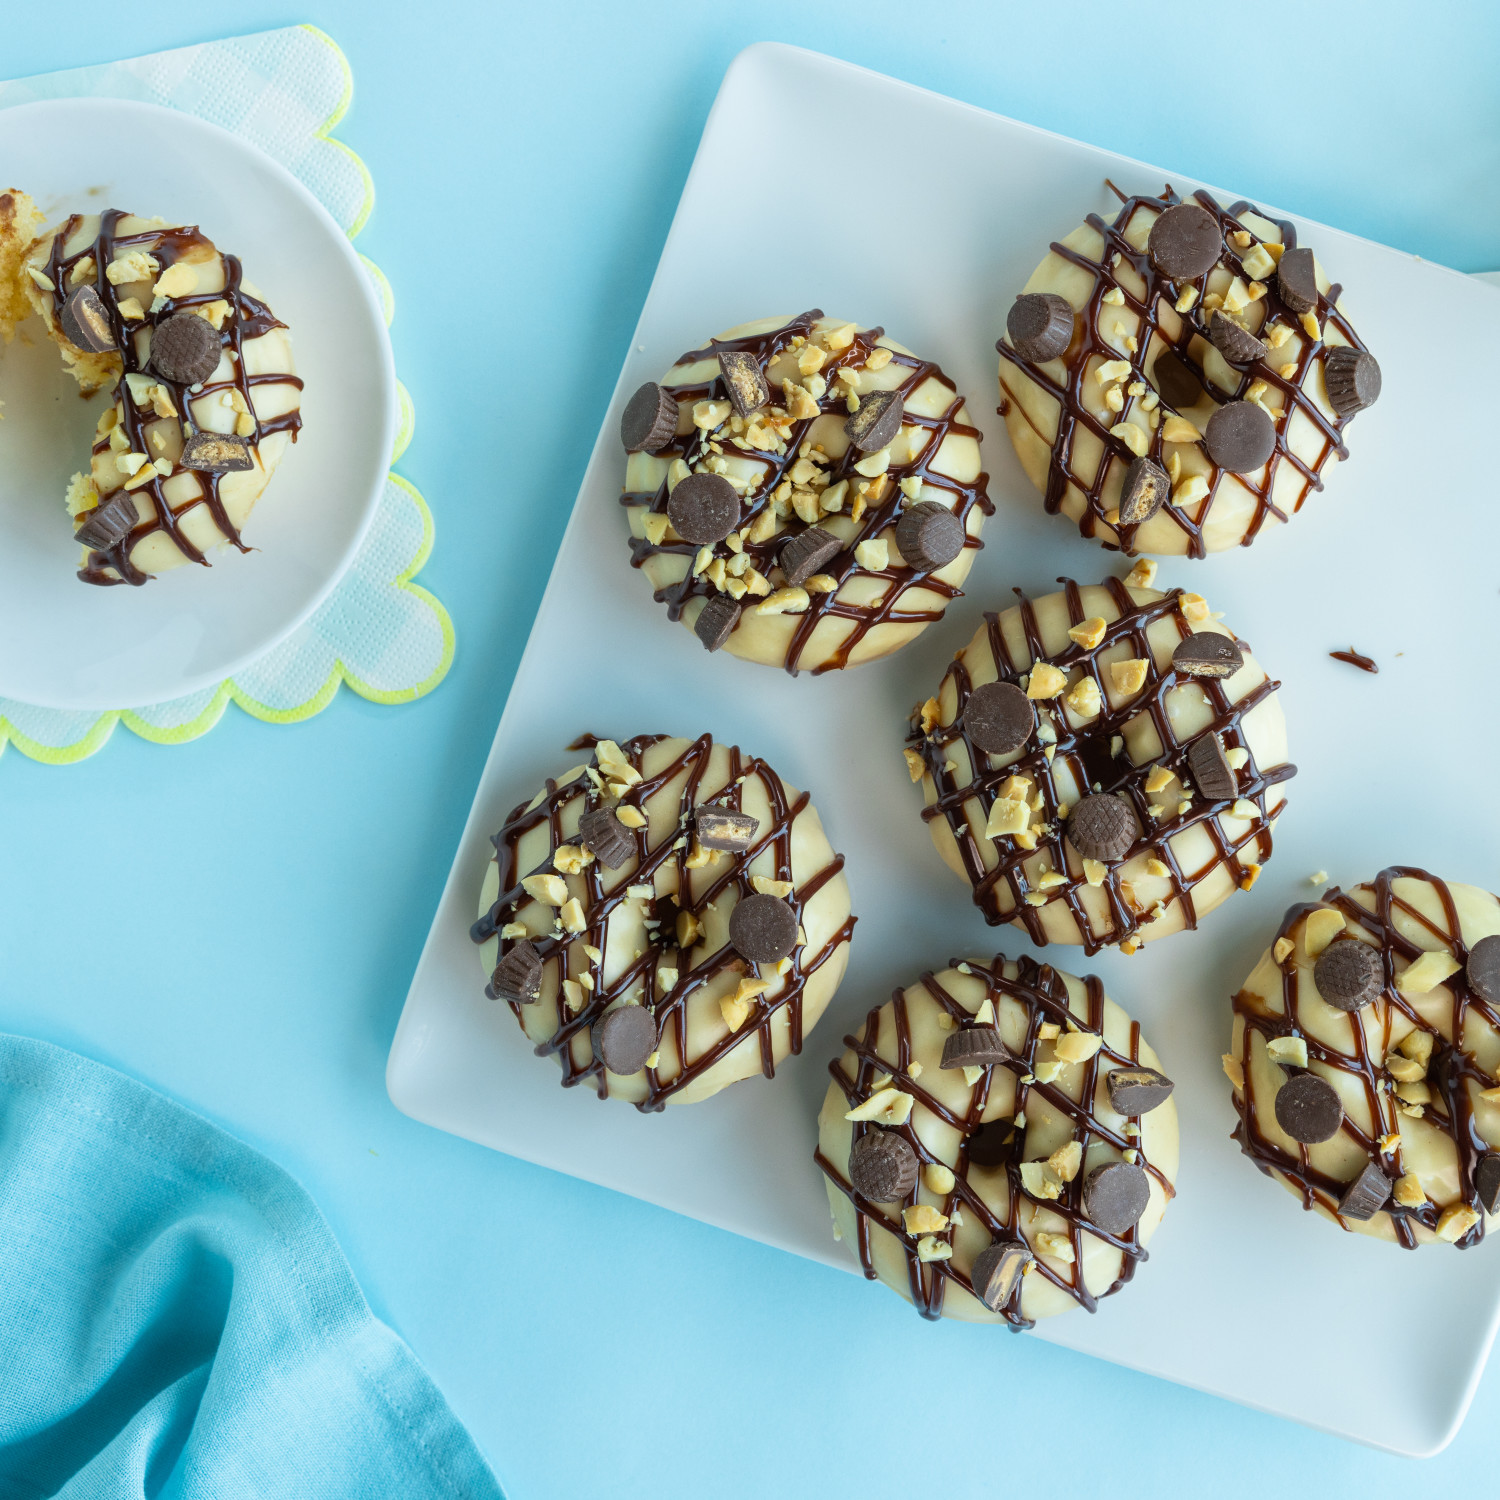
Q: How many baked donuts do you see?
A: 7